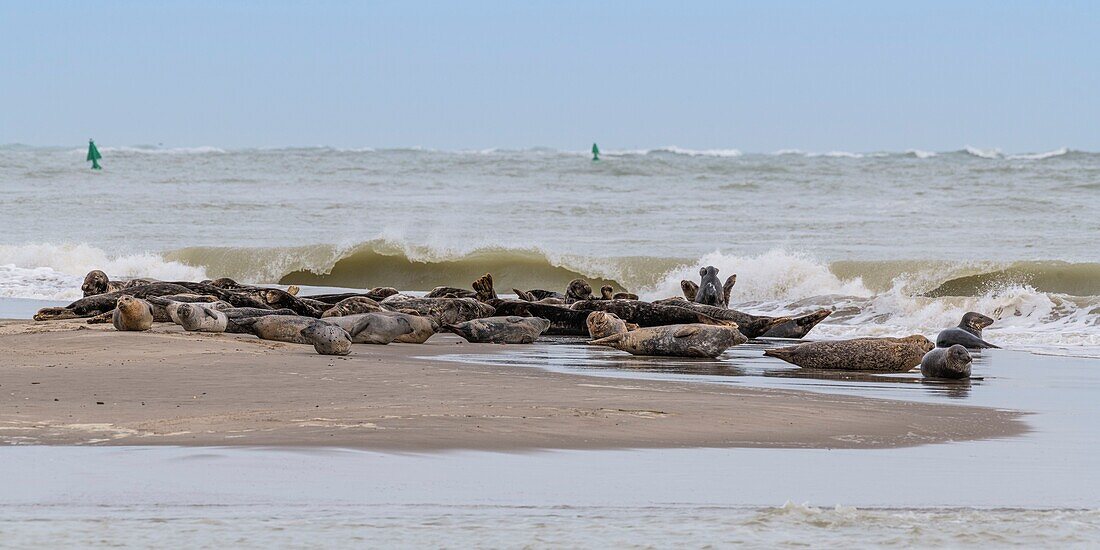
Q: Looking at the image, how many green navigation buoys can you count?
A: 2